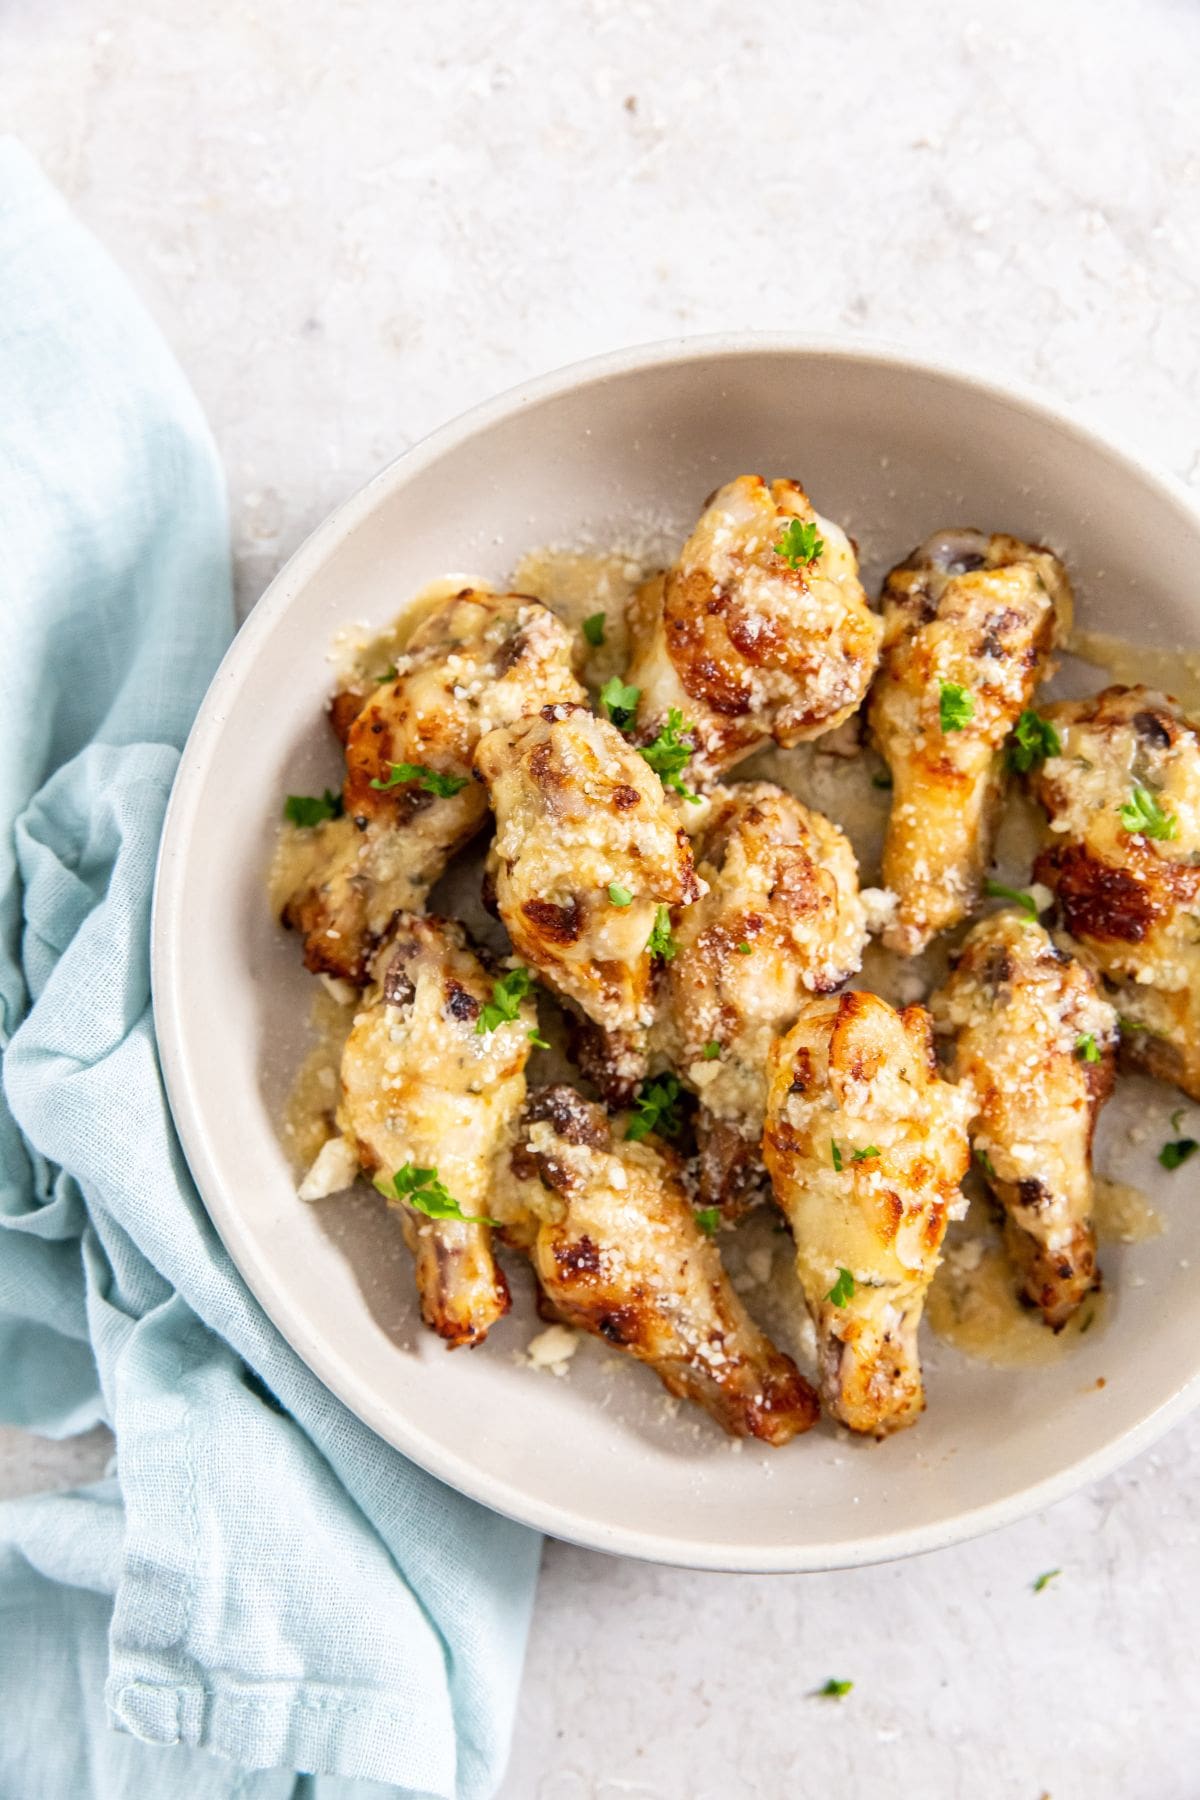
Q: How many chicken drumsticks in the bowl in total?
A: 10